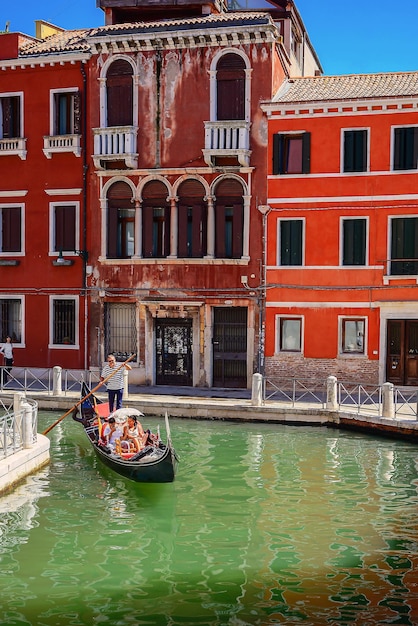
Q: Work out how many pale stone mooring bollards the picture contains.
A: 7